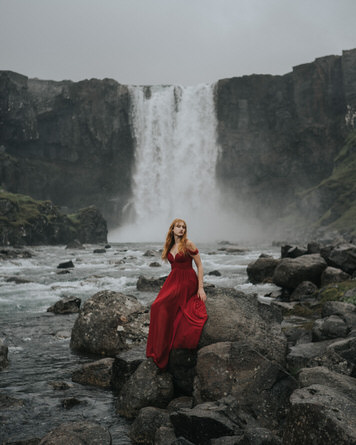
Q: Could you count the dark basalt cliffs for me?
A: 2